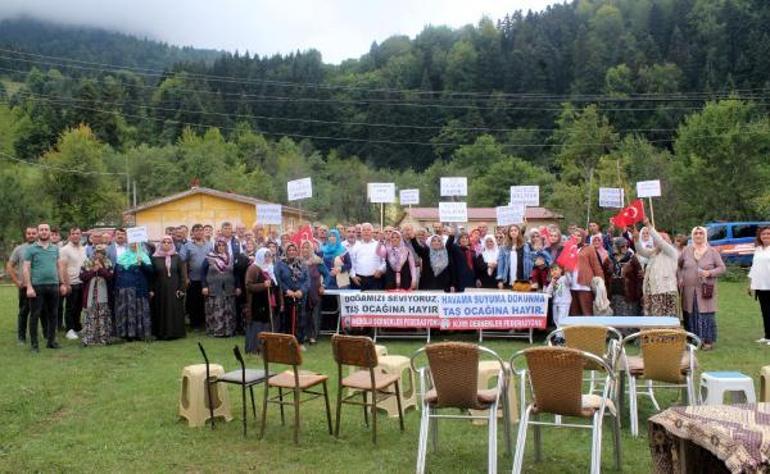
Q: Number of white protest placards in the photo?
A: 11